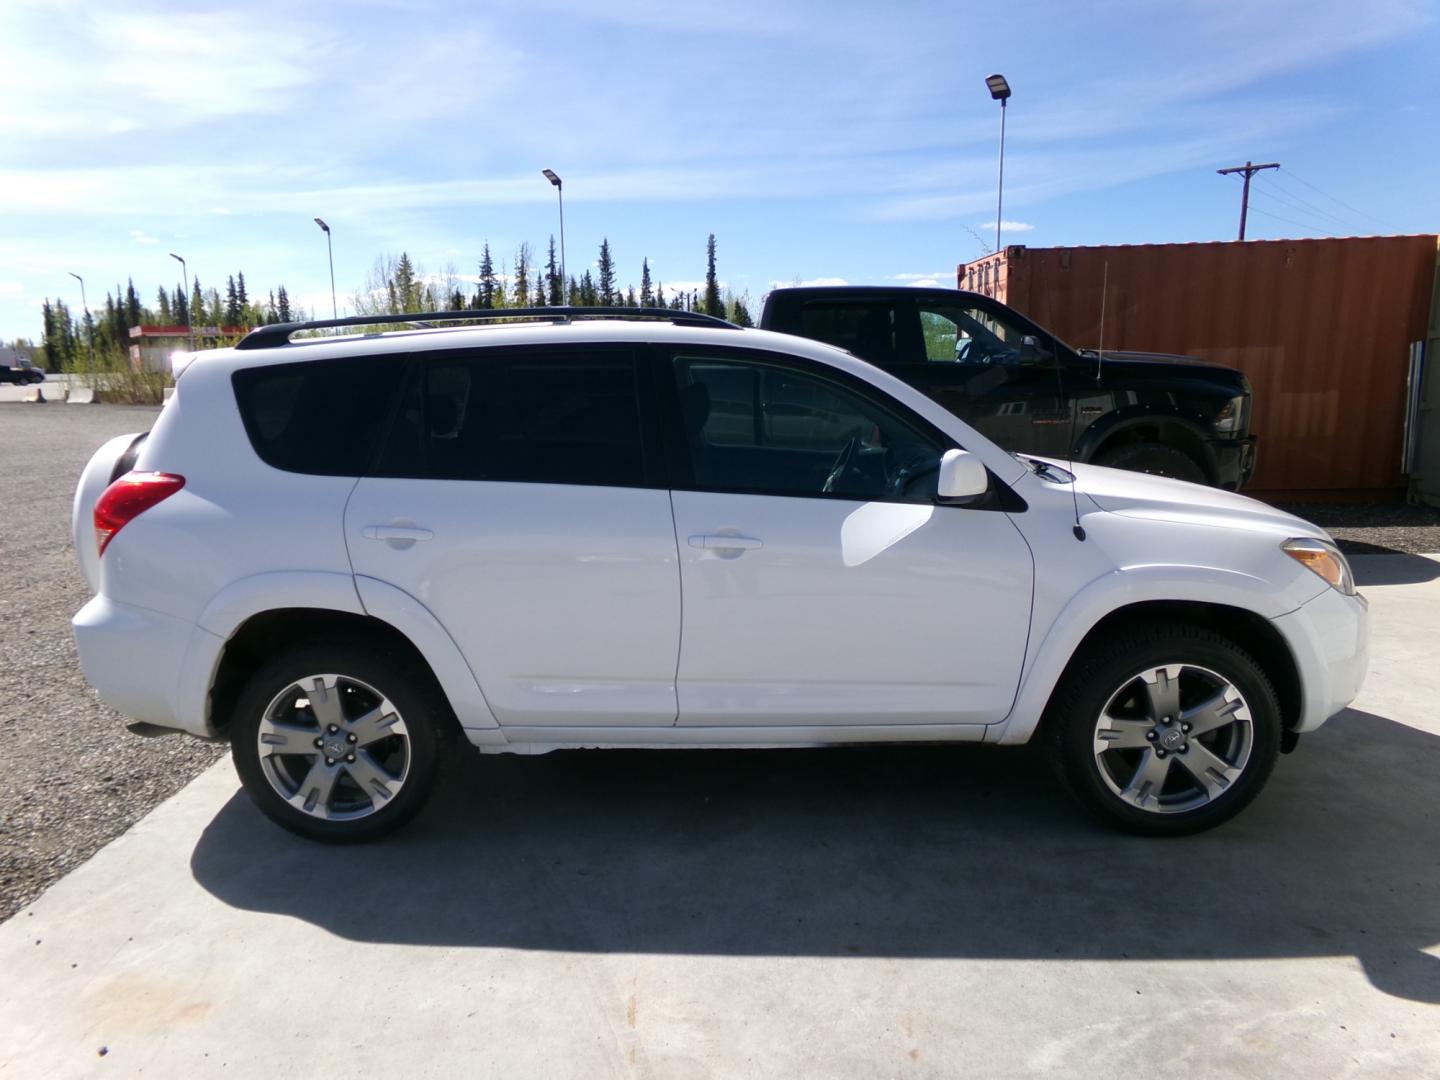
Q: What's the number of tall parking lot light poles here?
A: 5